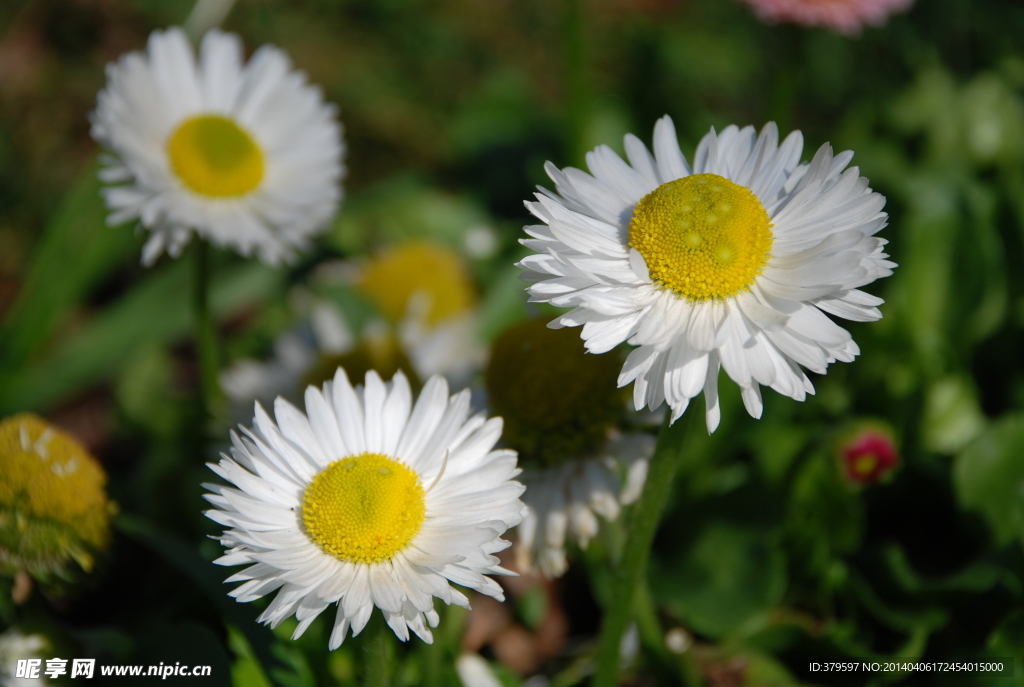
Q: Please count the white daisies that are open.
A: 3